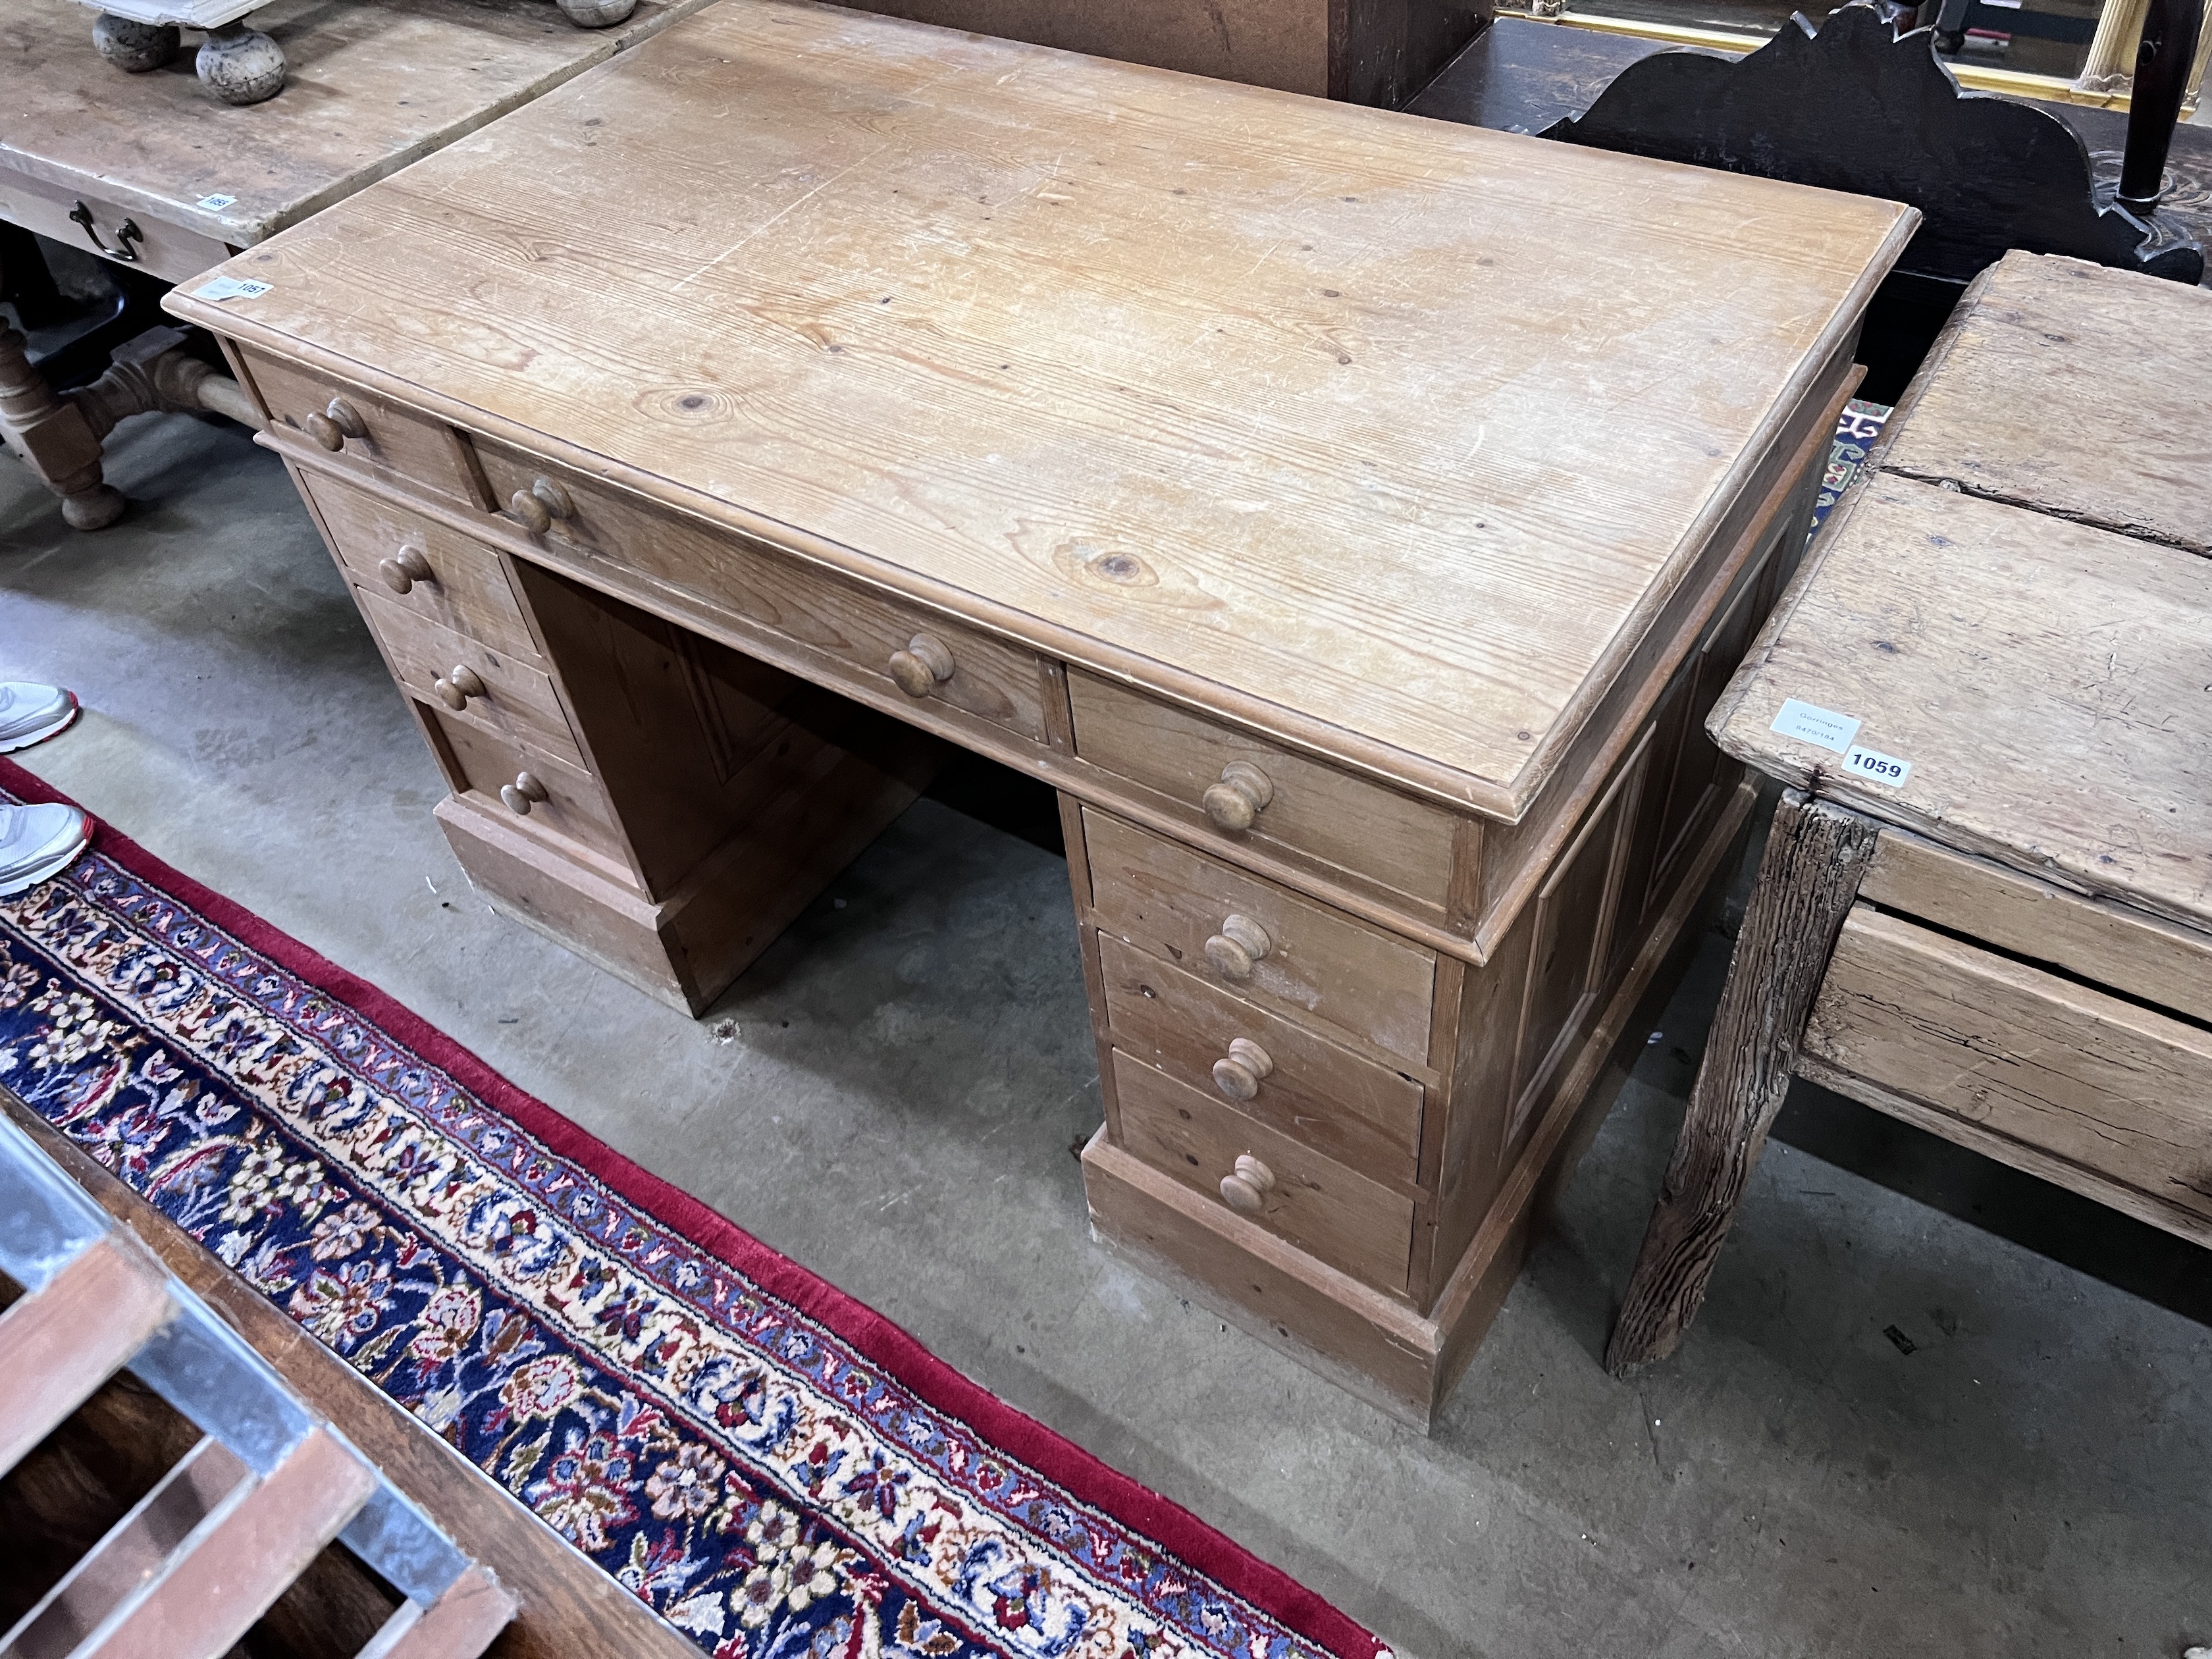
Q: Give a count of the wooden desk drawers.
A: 9